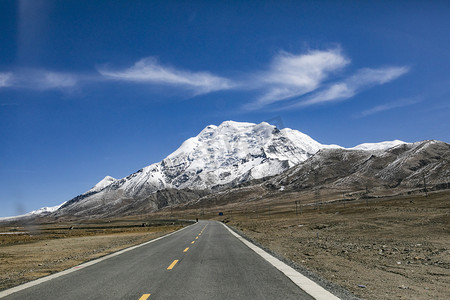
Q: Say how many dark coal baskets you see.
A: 0